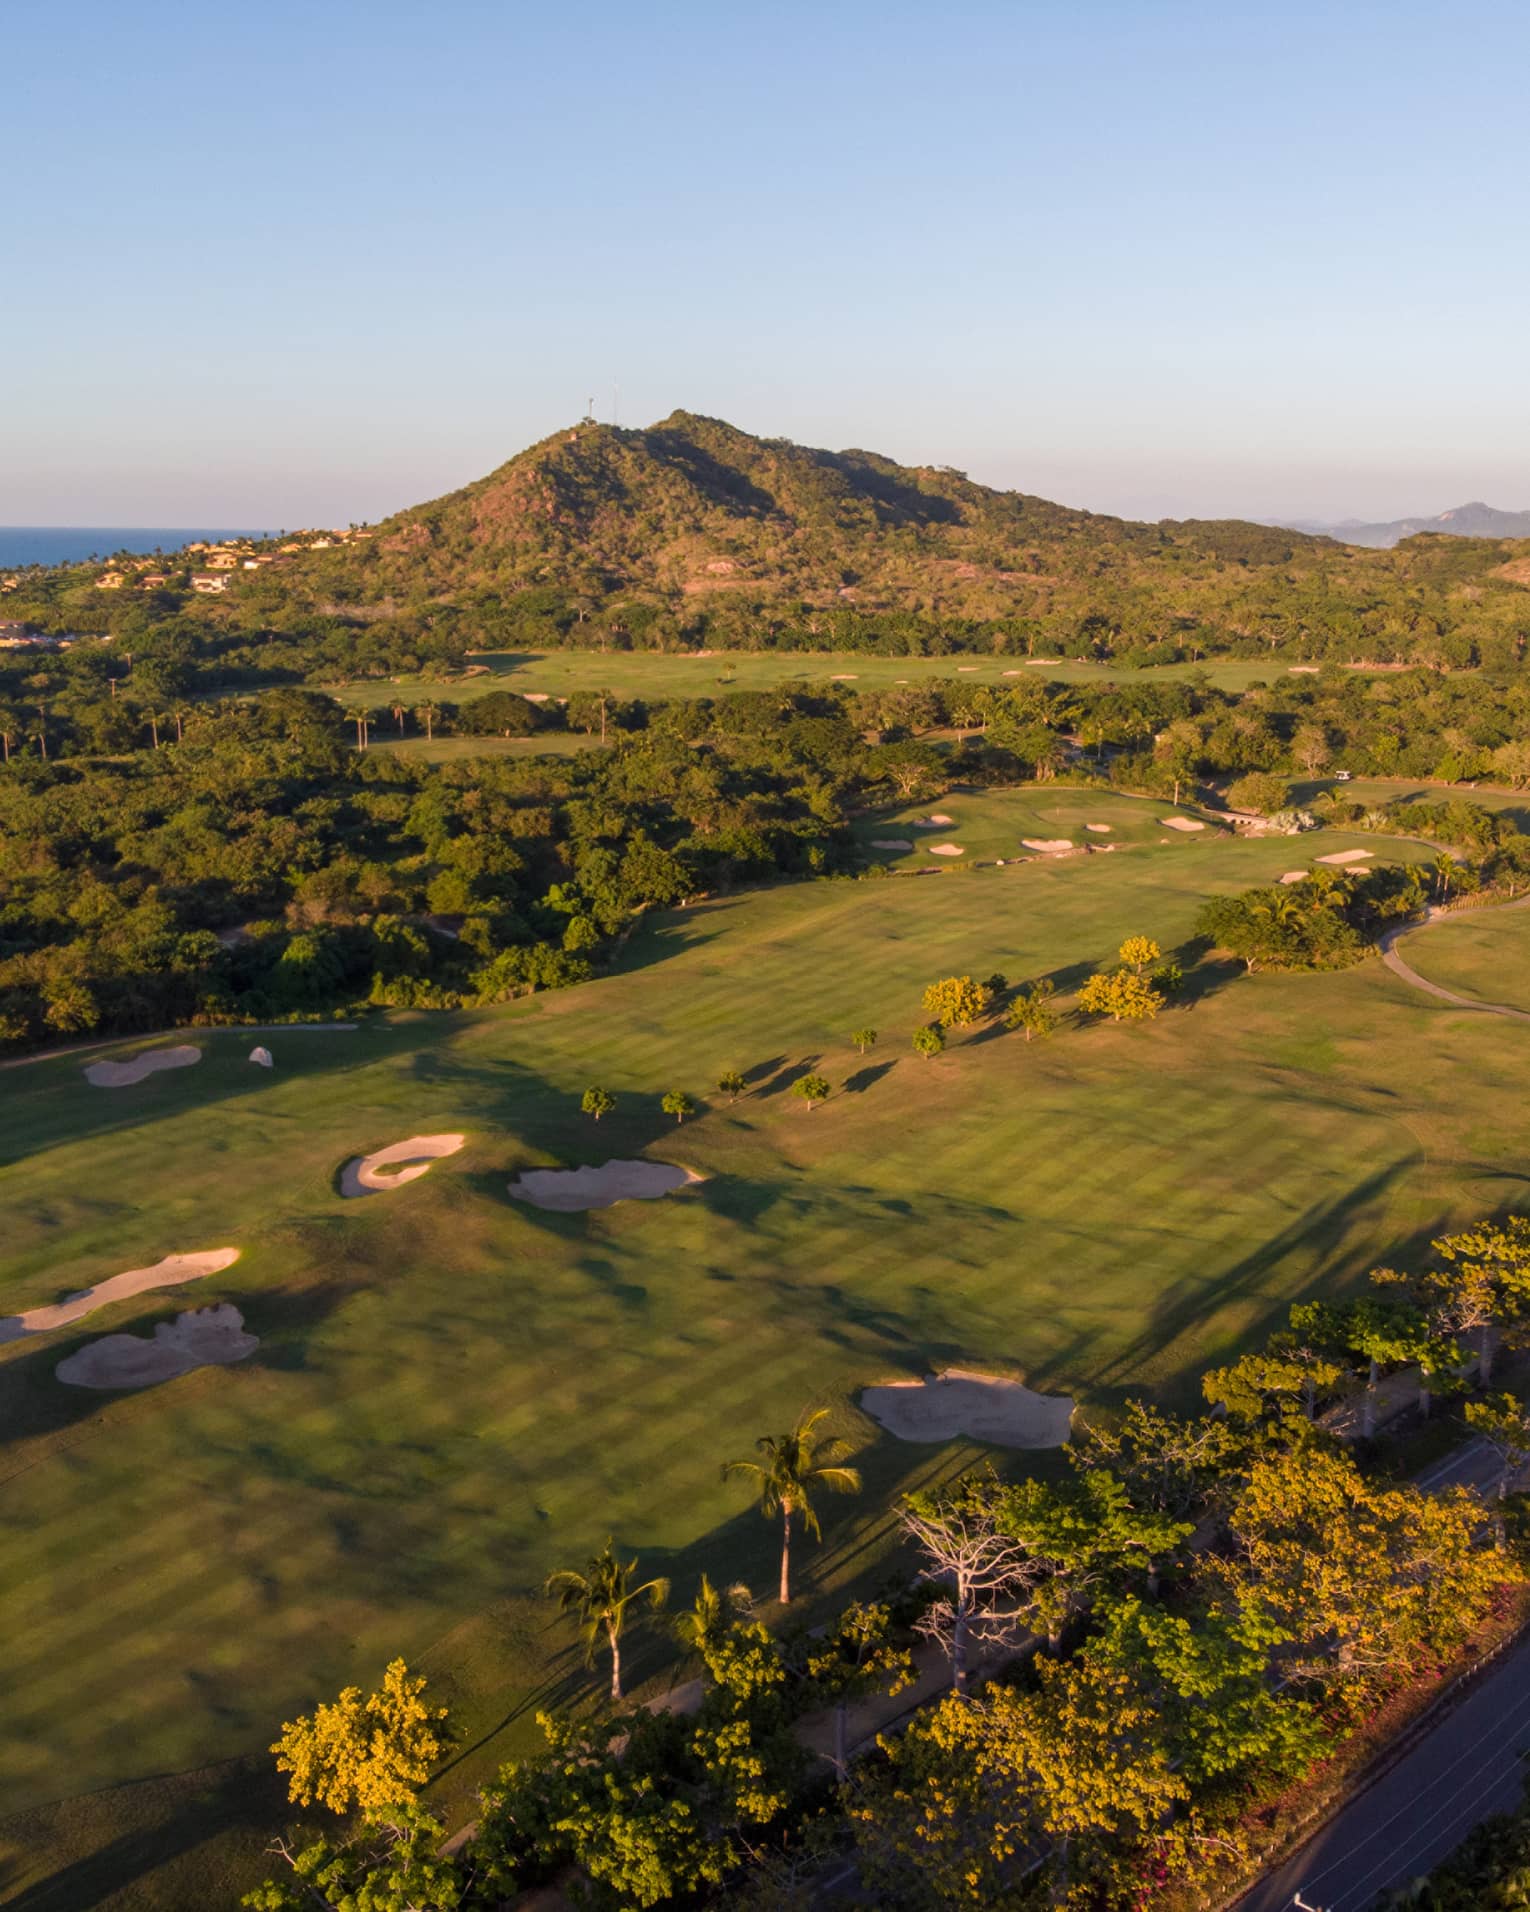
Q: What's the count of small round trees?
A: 6